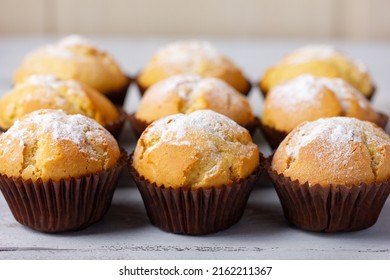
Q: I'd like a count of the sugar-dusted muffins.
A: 9